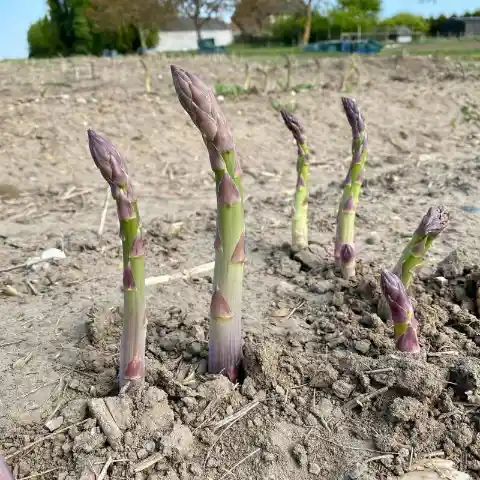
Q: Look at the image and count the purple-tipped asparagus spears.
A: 6